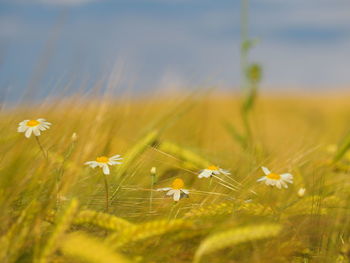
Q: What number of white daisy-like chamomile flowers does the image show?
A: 5